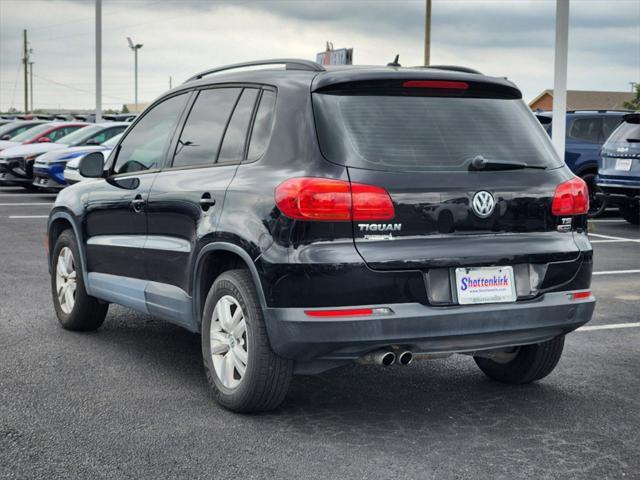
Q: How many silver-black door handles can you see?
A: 2